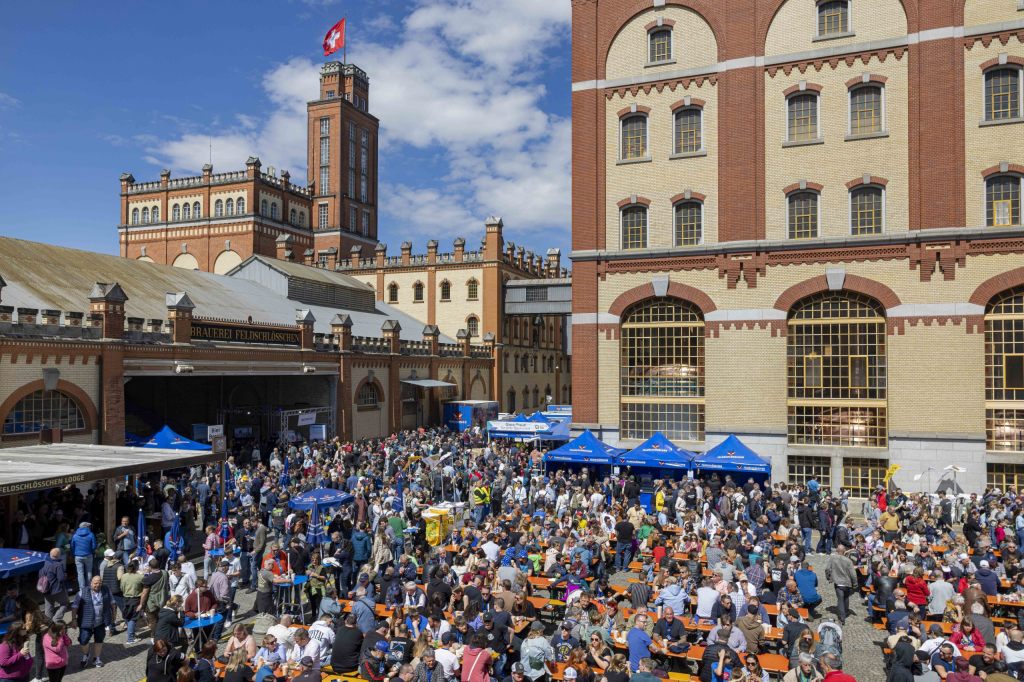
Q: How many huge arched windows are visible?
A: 3